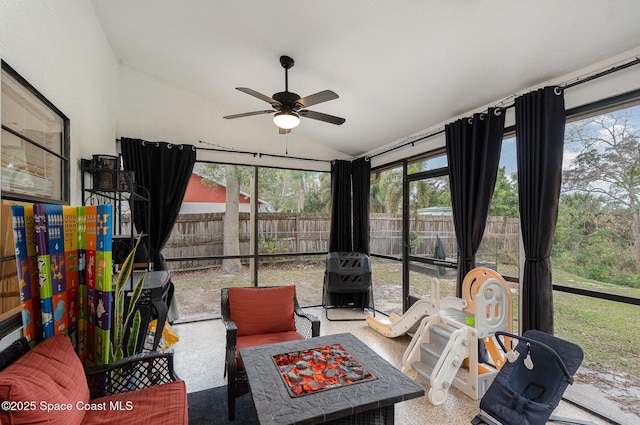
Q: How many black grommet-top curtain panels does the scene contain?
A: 5